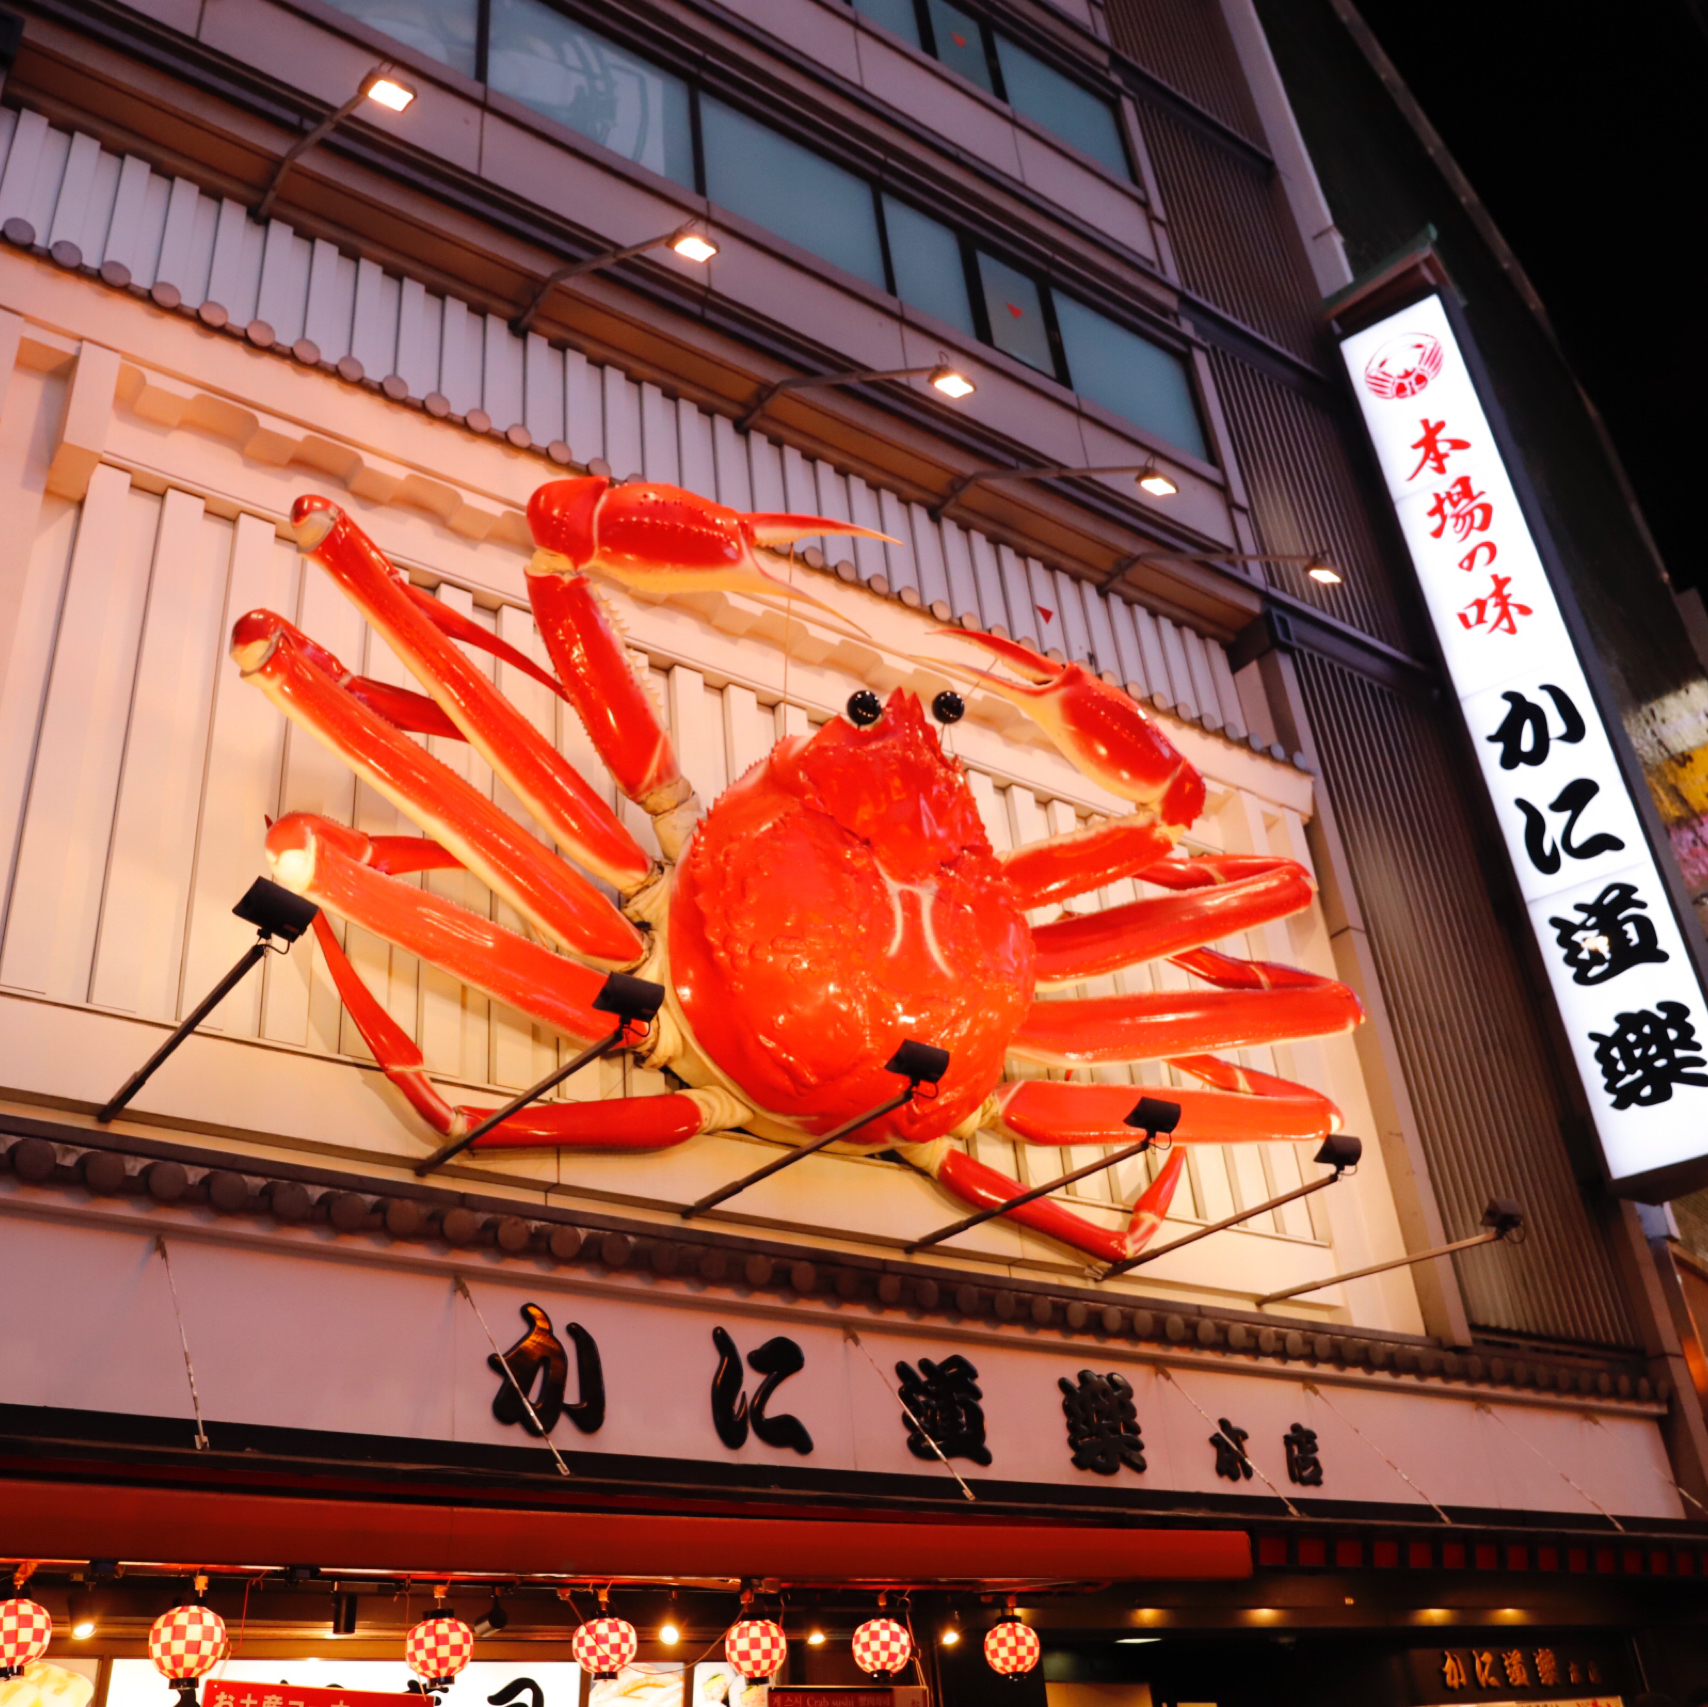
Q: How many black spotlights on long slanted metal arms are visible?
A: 6